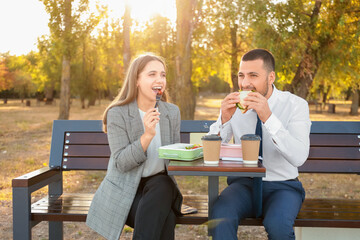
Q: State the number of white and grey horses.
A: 0